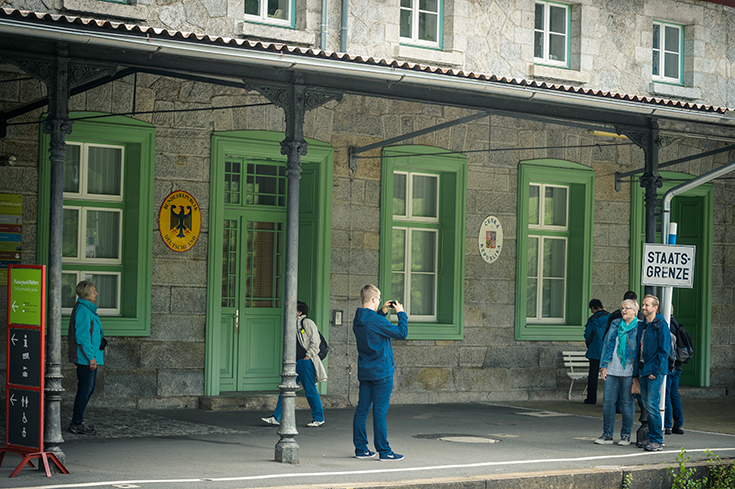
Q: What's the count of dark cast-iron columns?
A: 3